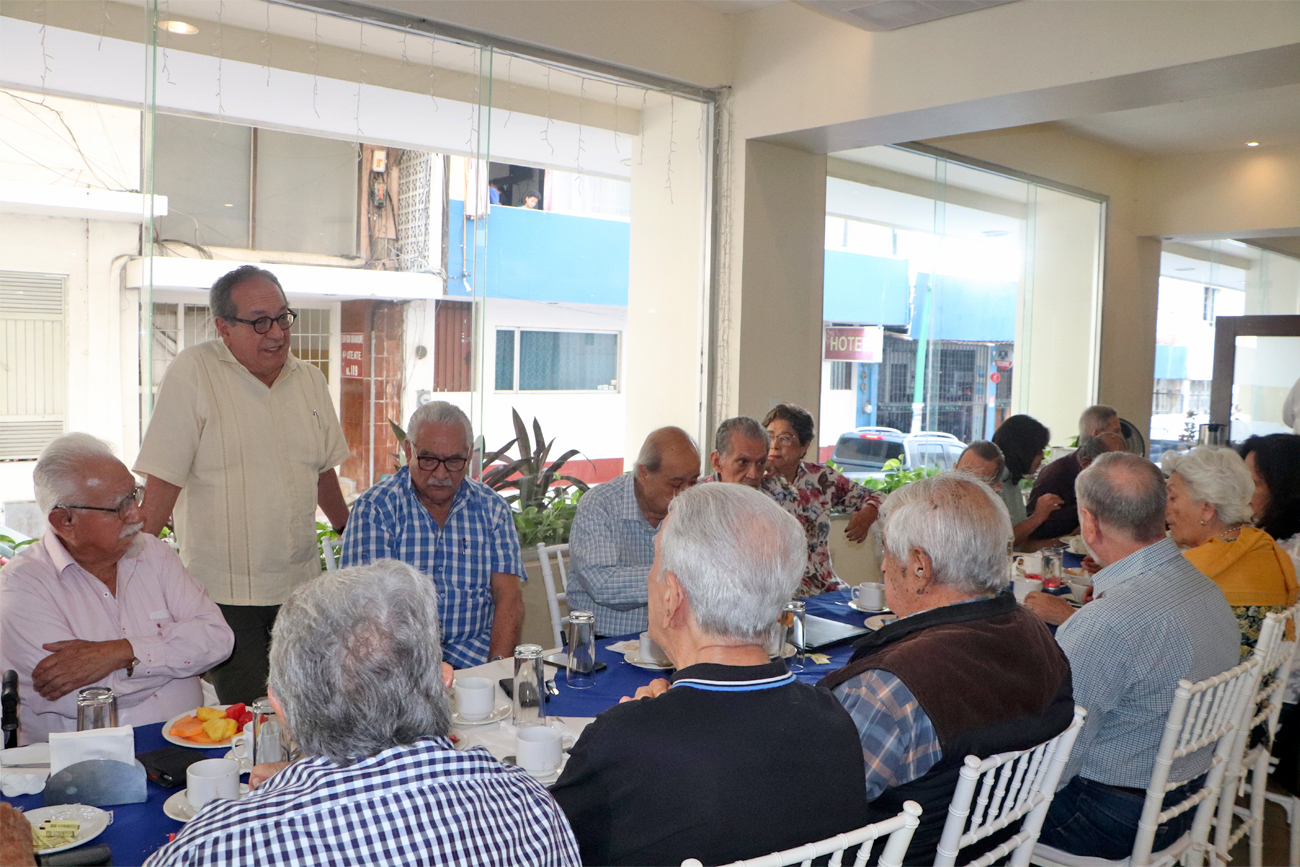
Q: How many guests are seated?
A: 15